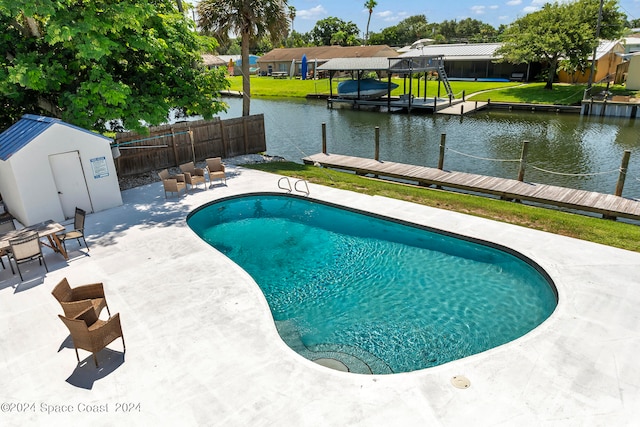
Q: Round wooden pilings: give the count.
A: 5